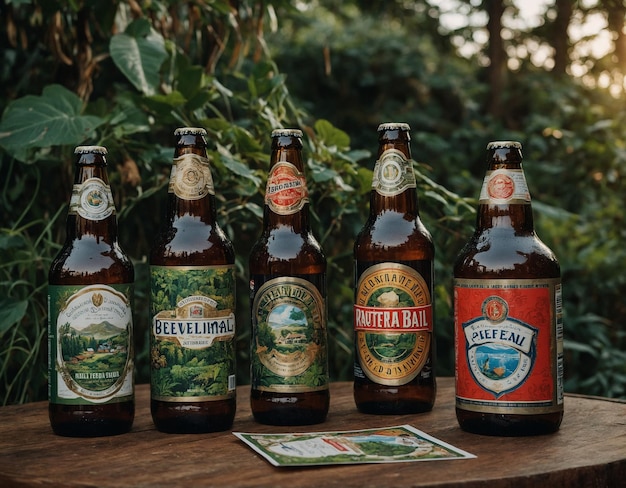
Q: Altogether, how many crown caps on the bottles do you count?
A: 5